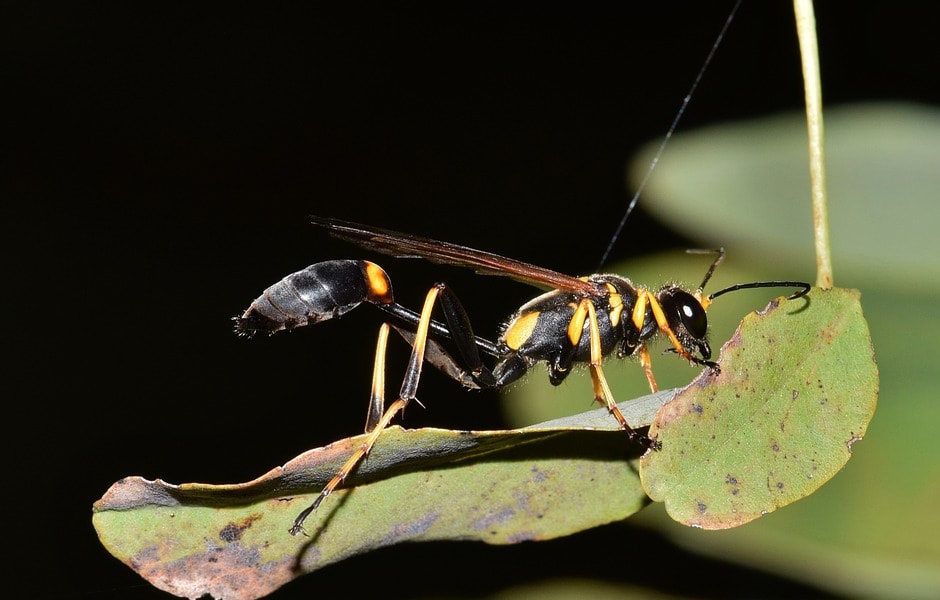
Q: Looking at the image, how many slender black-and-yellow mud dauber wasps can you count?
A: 1